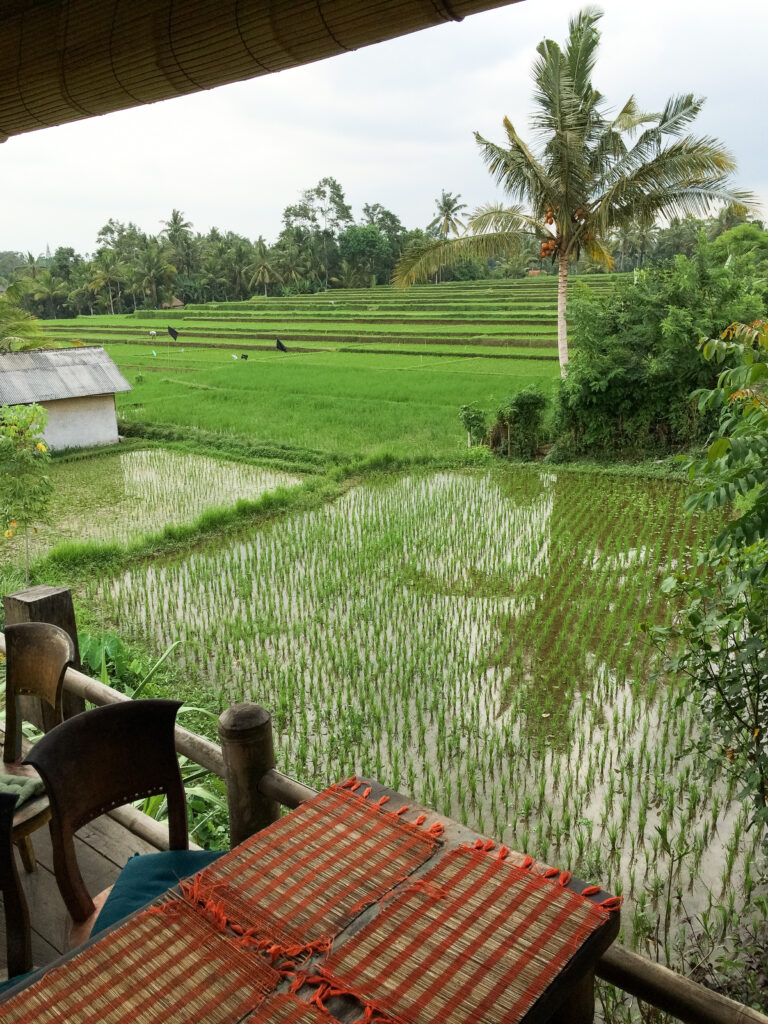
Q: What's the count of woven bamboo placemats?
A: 4